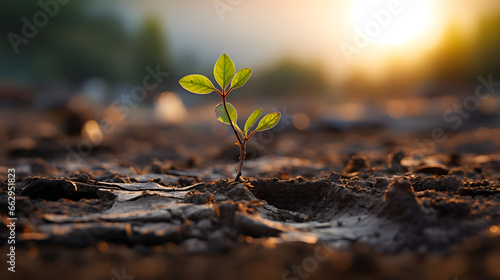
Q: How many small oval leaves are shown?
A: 6